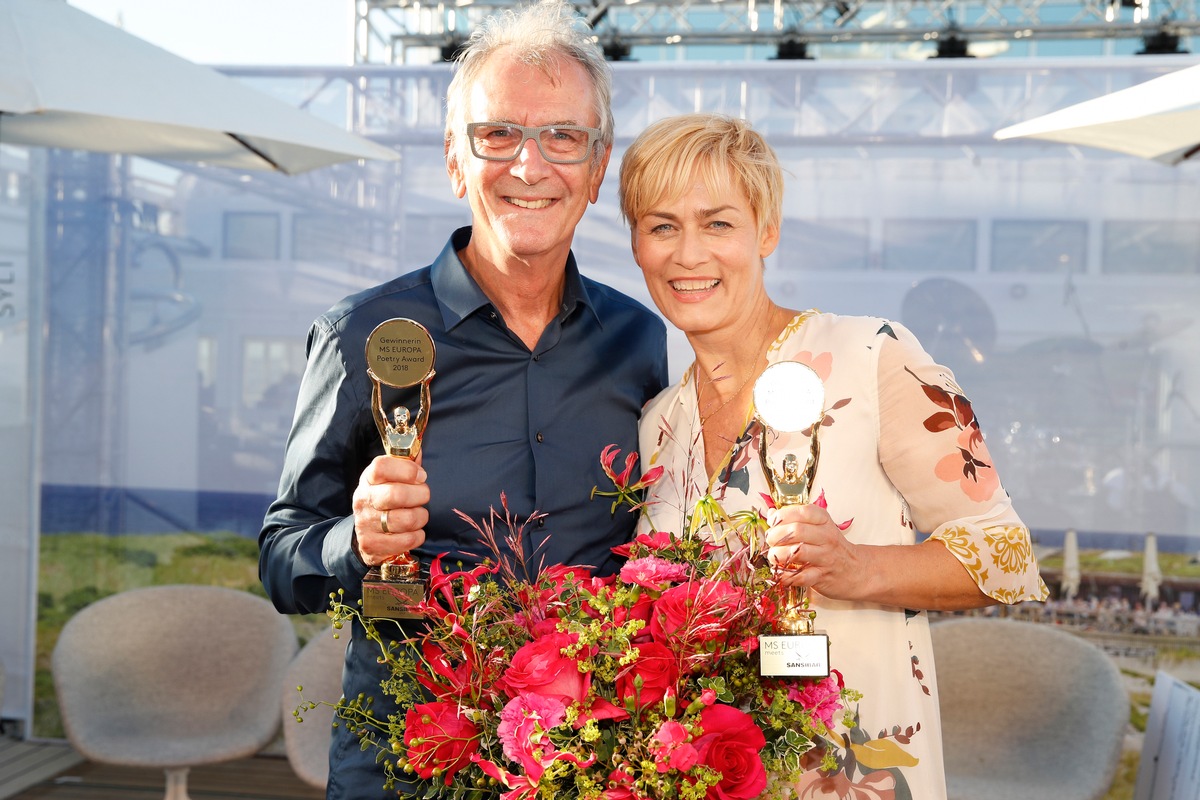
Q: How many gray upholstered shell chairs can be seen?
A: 3